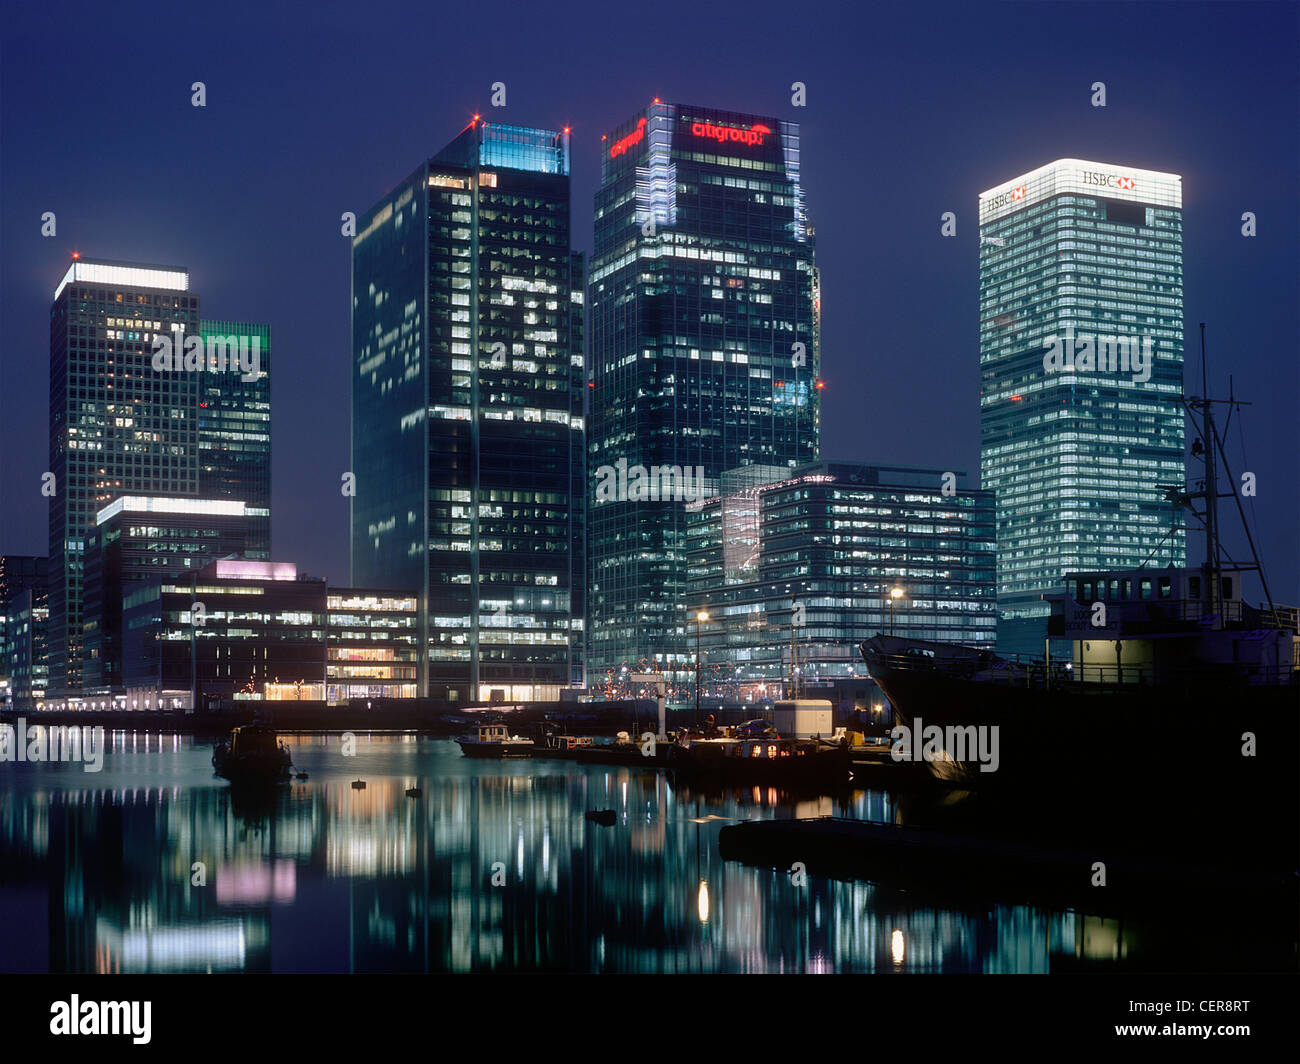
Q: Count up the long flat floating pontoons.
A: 1